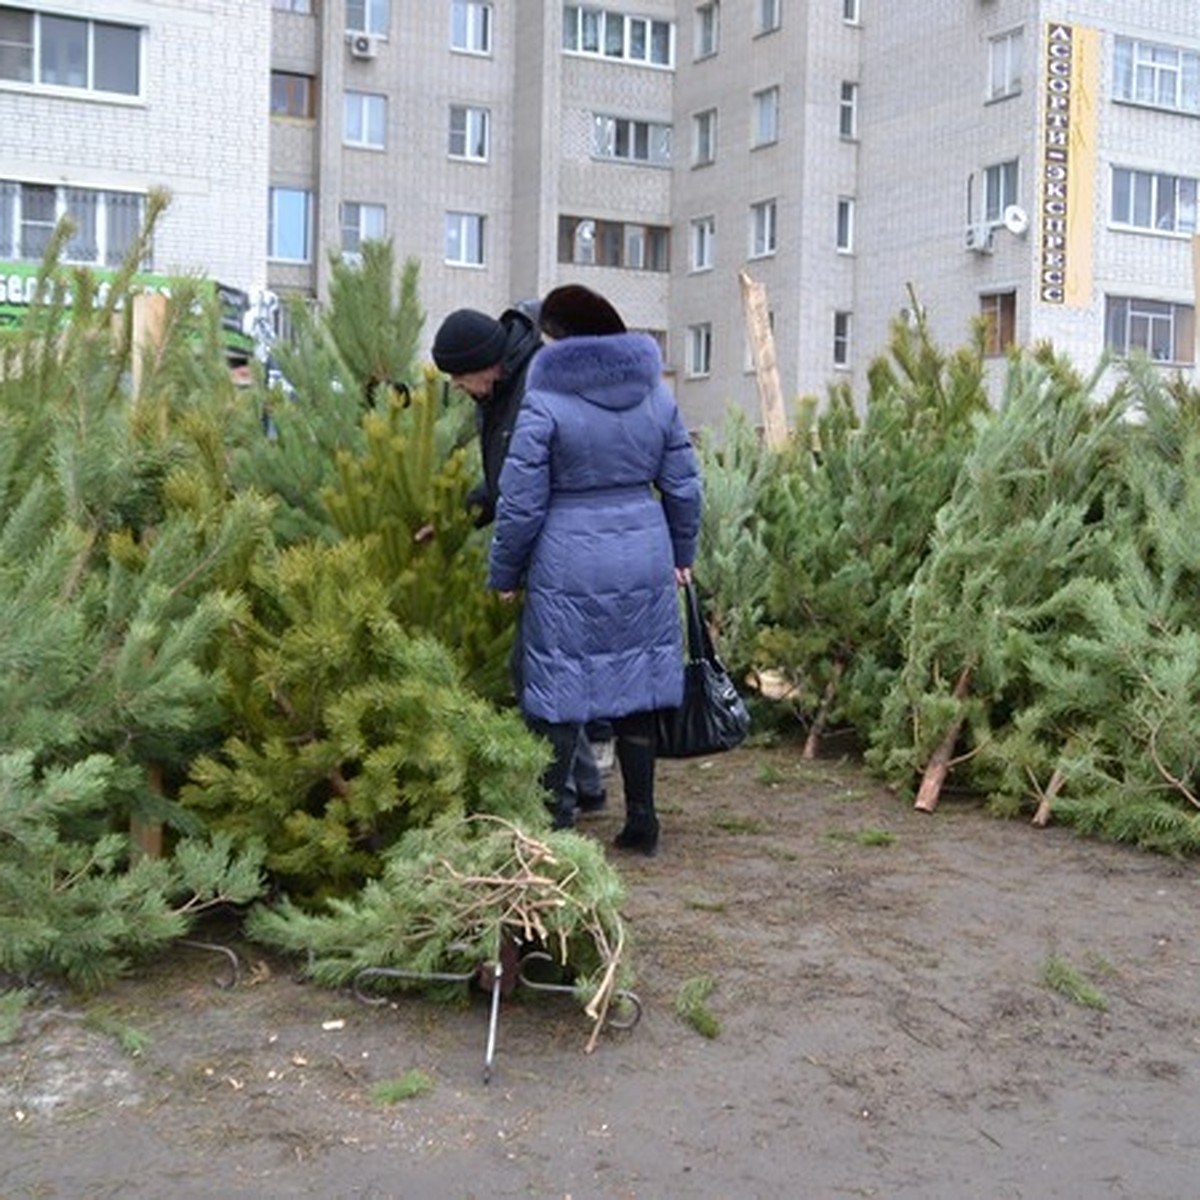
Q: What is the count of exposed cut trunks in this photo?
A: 3